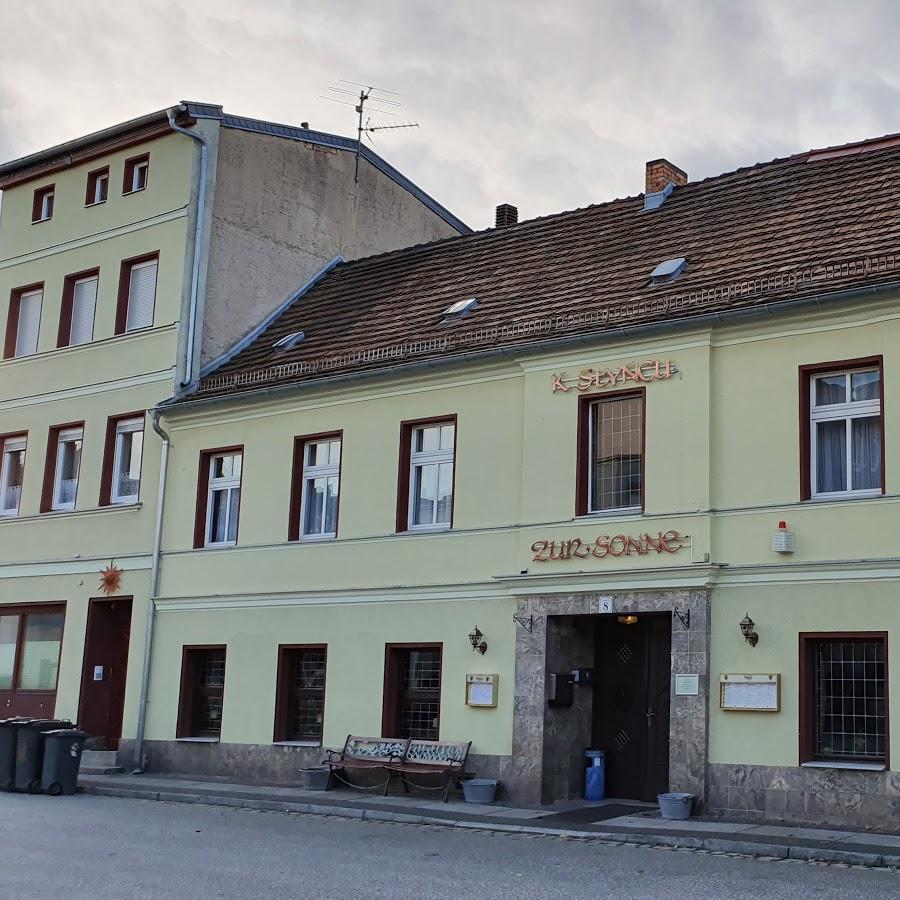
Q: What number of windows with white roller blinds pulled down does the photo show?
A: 3